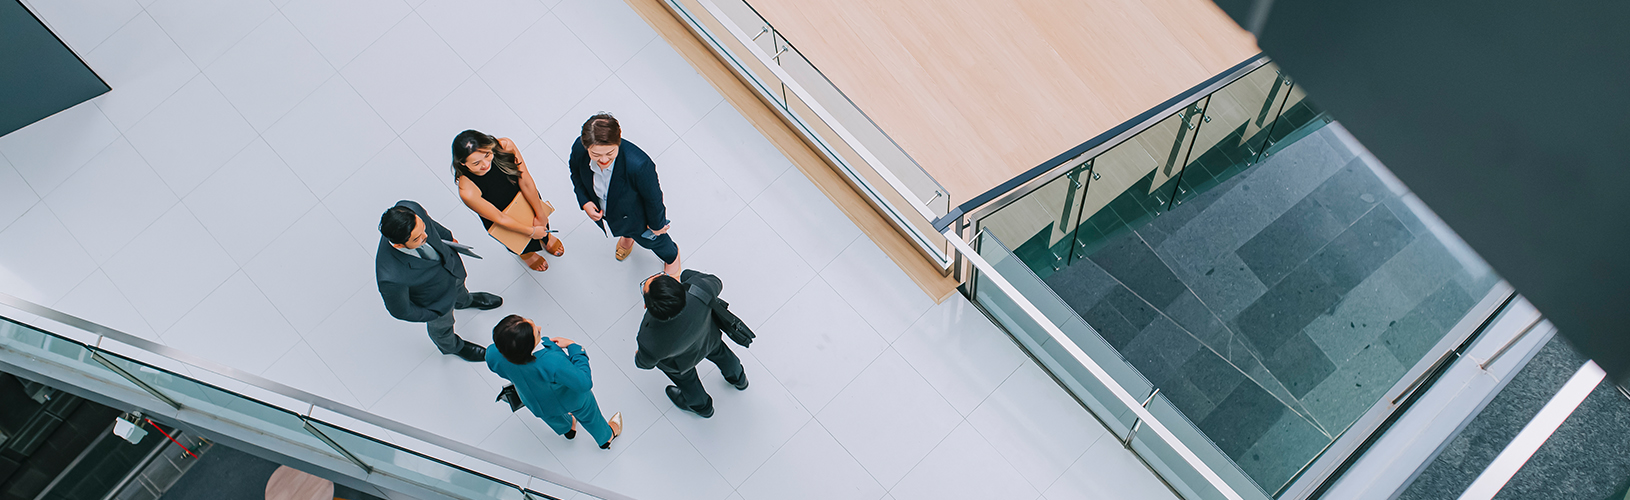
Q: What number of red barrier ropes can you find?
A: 1